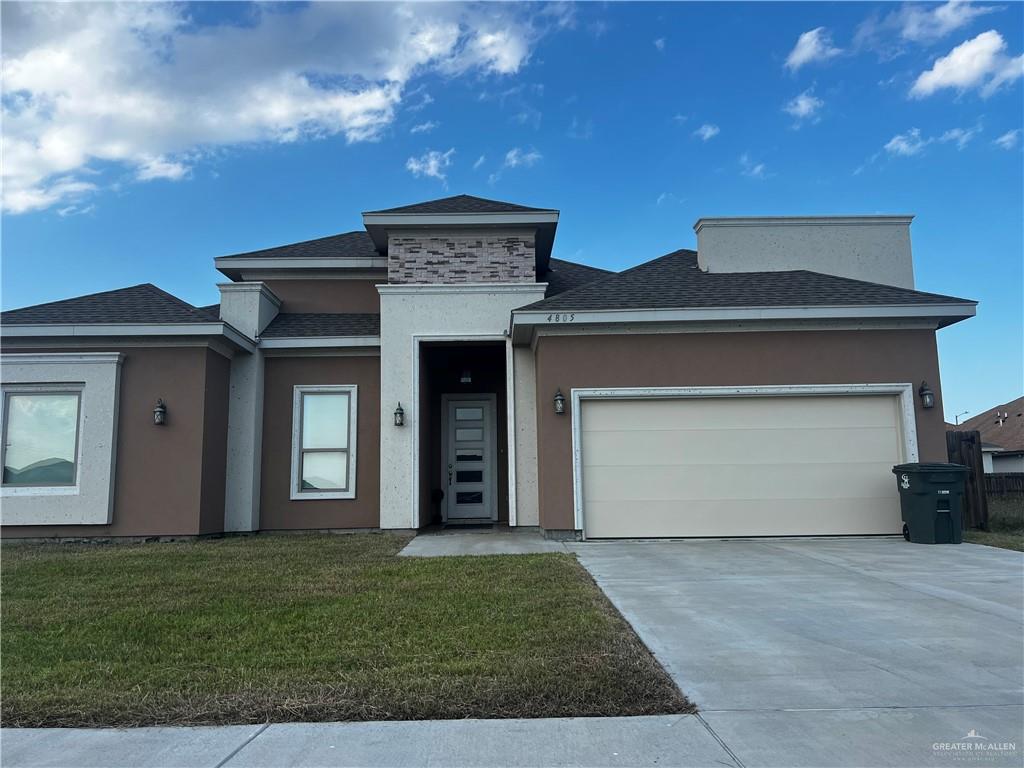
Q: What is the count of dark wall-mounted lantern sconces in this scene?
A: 4